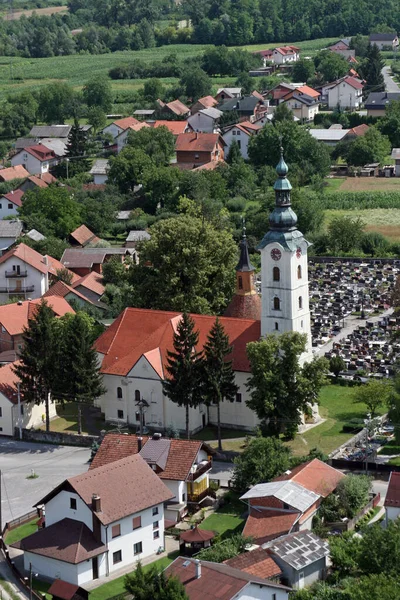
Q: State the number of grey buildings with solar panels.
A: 1